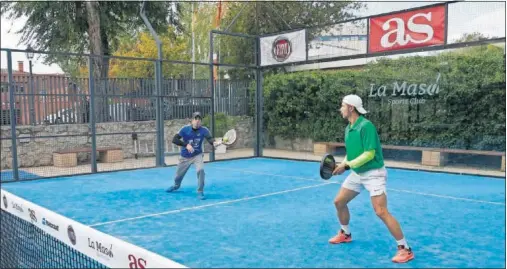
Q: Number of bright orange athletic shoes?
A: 2